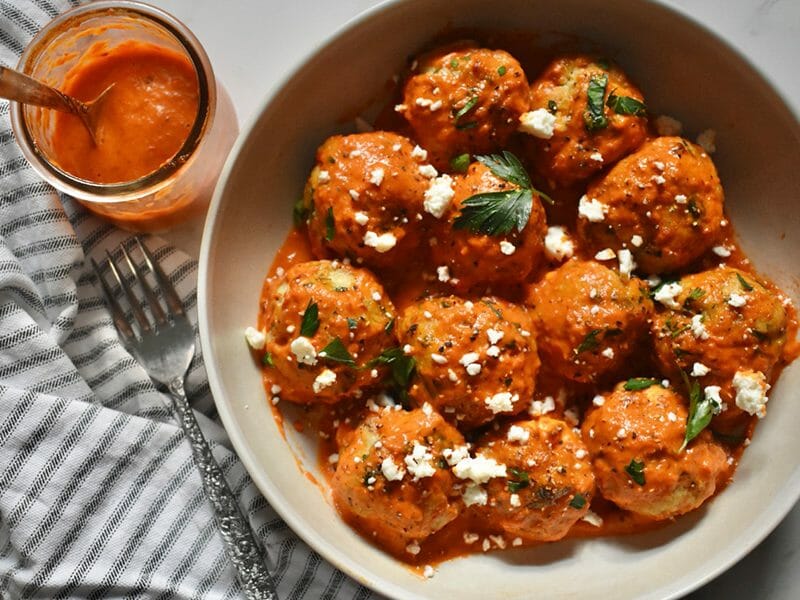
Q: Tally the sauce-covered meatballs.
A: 12